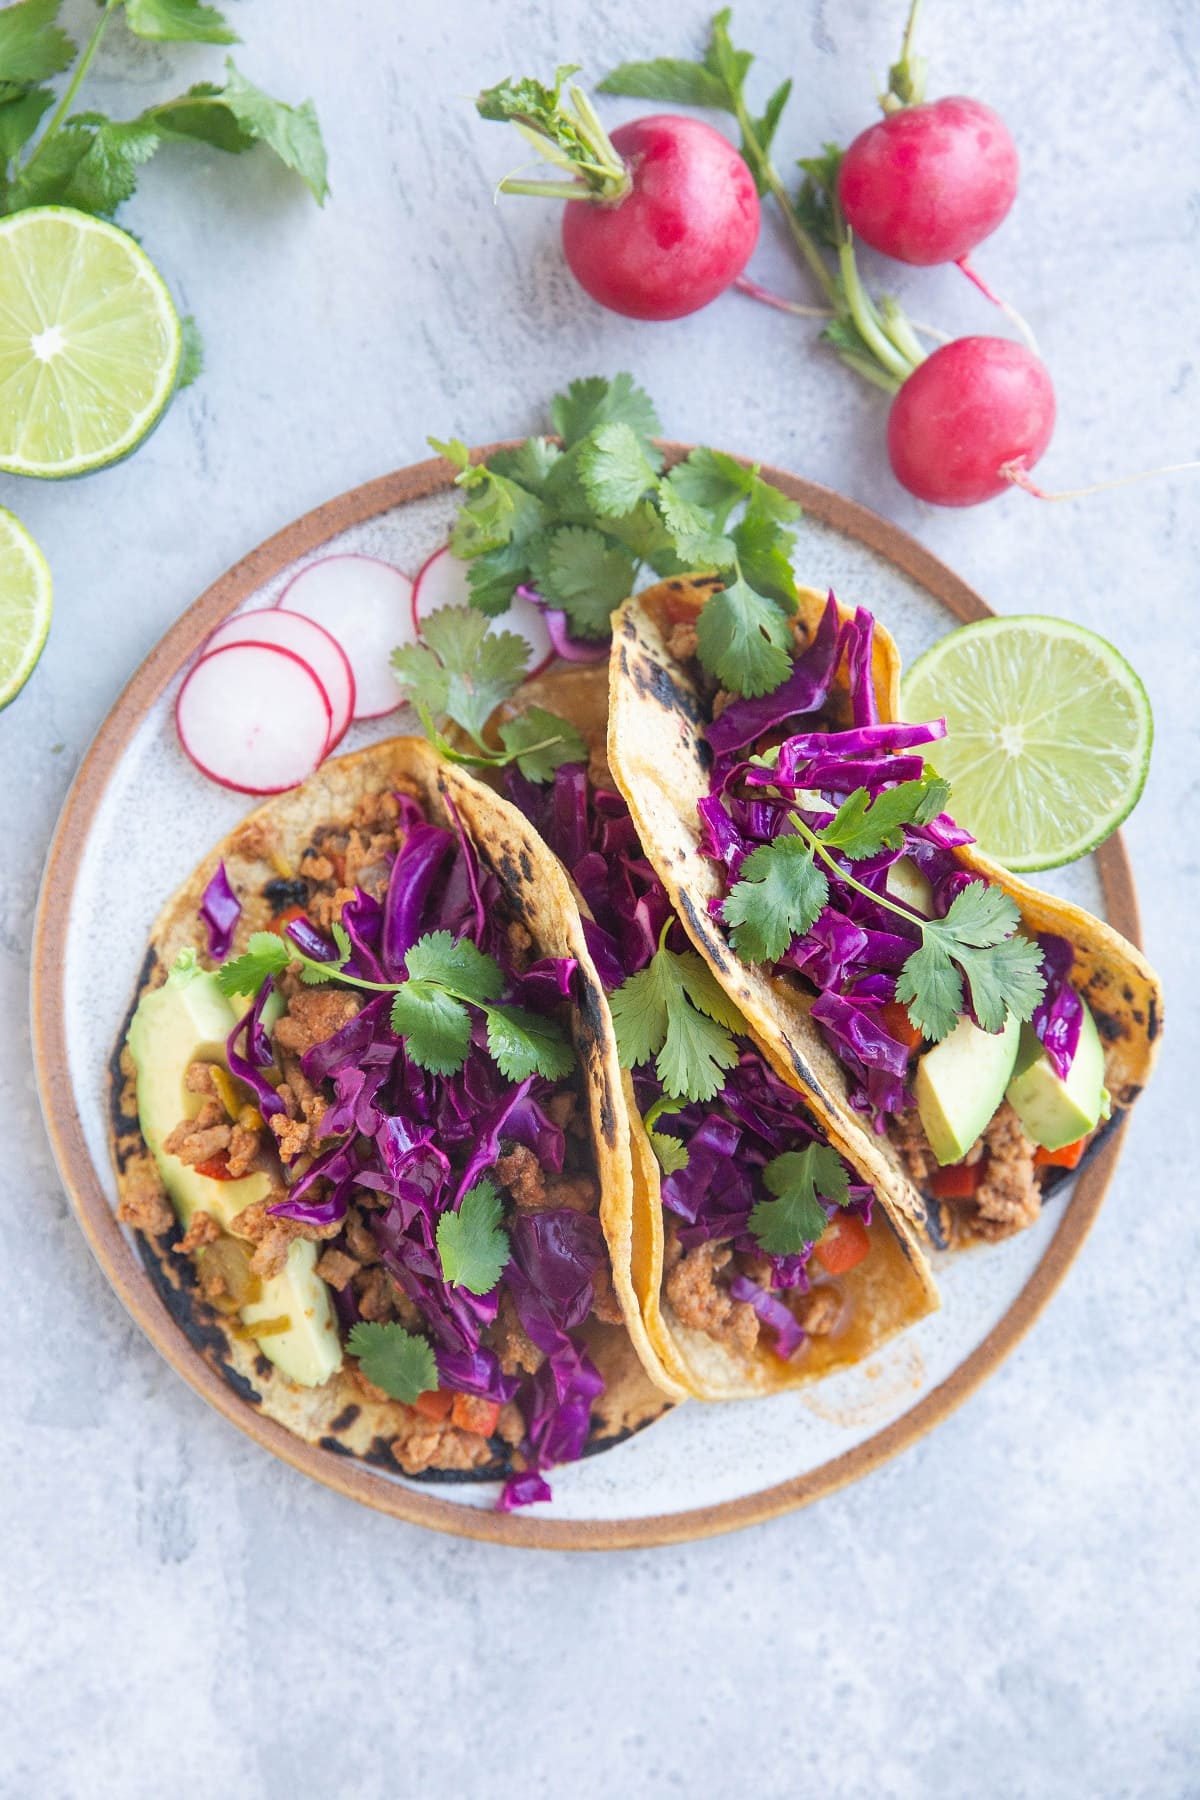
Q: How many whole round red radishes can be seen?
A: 3